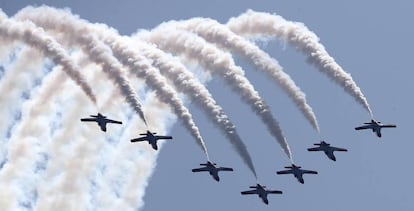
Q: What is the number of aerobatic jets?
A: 7